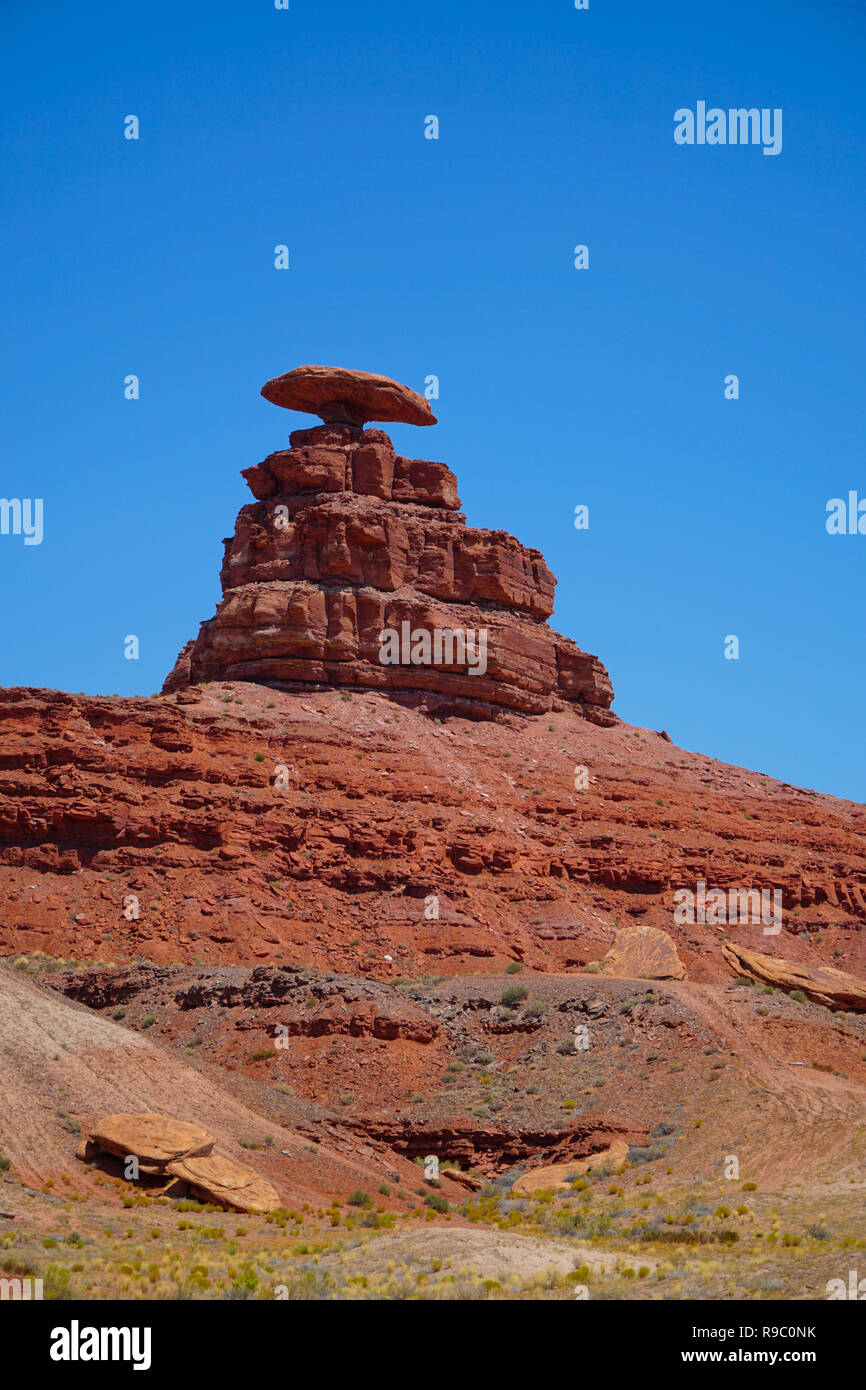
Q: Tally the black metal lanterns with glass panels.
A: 0